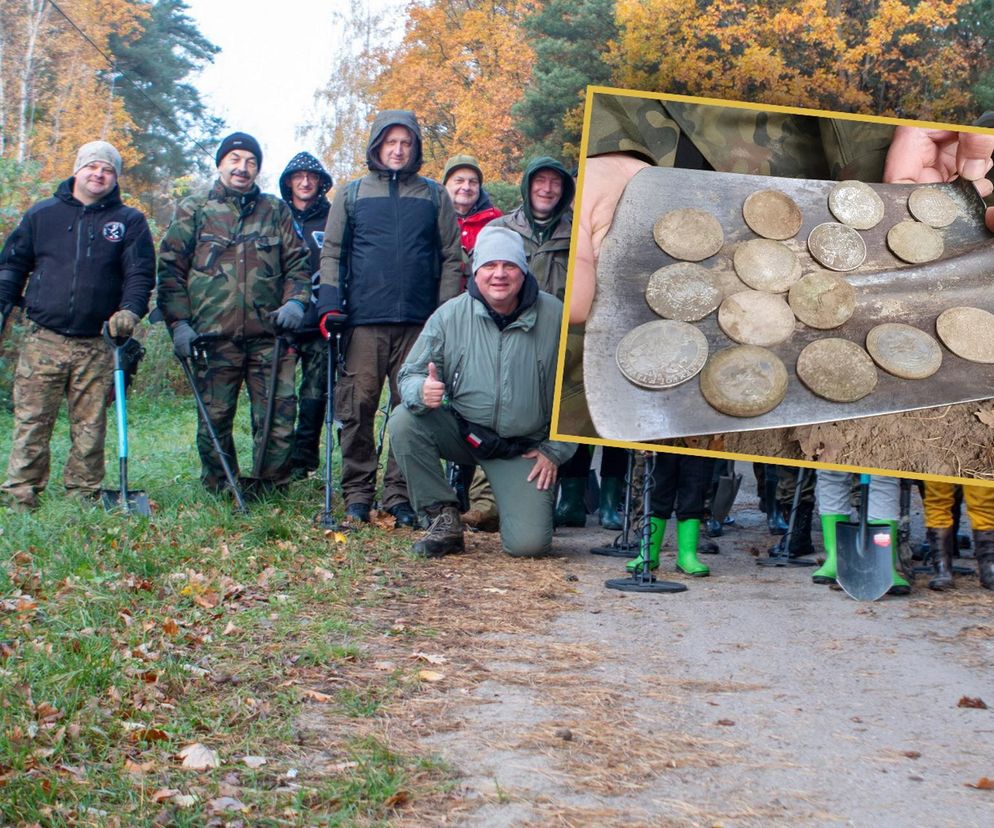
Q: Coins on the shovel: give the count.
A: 15